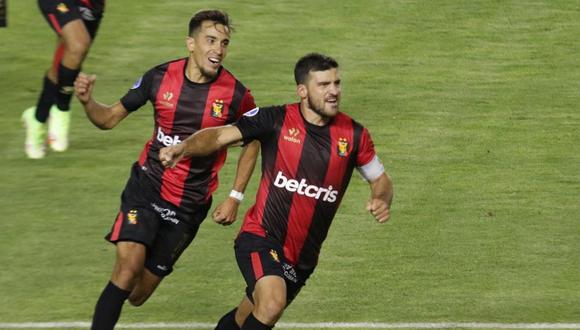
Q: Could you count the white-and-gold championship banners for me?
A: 0